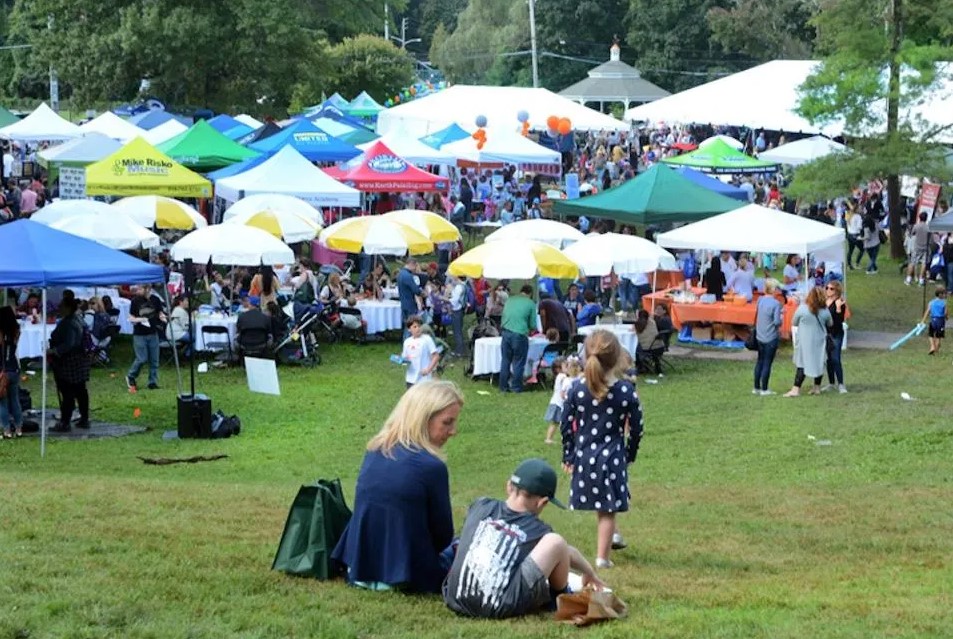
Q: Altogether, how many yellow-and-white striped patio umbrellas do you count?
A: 5